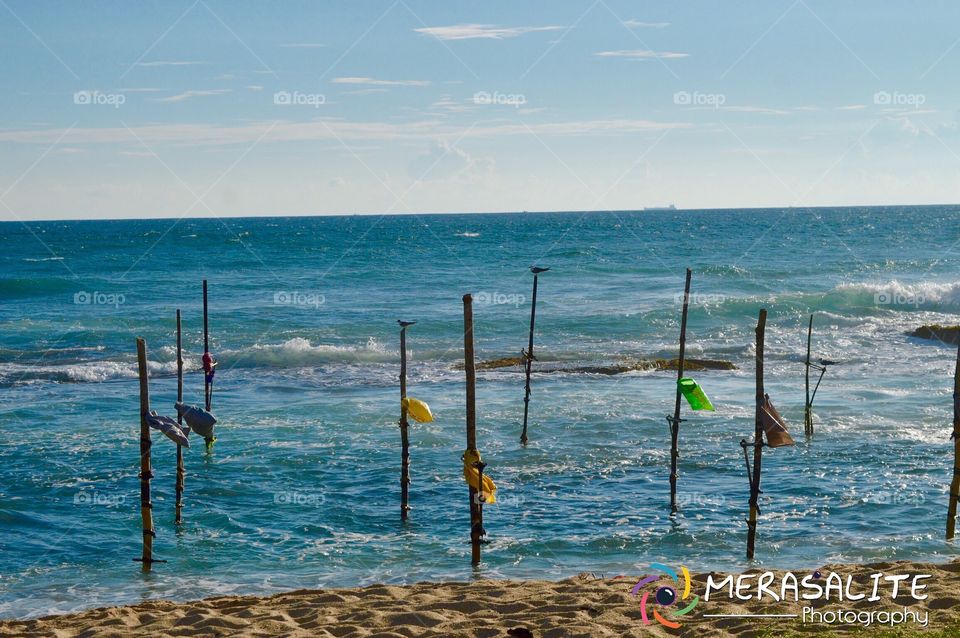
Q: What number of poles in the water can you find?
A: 10